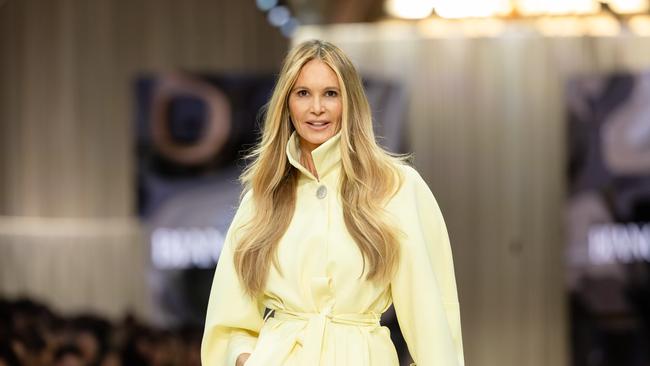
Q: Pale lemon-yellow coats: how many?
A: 1